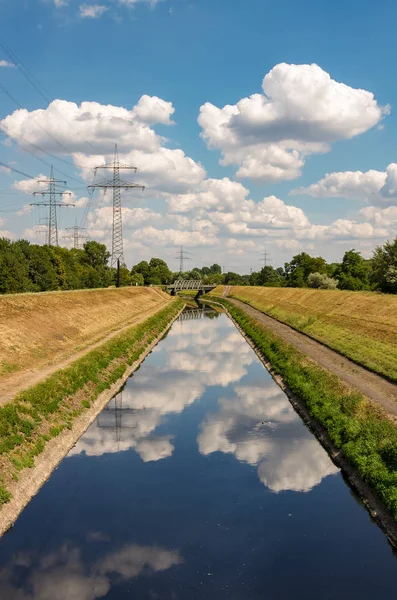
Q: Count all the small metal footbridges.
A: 1